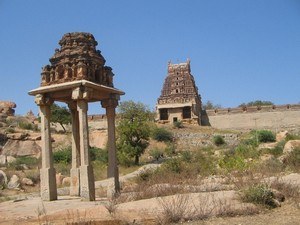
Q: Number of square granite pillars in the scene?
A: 4